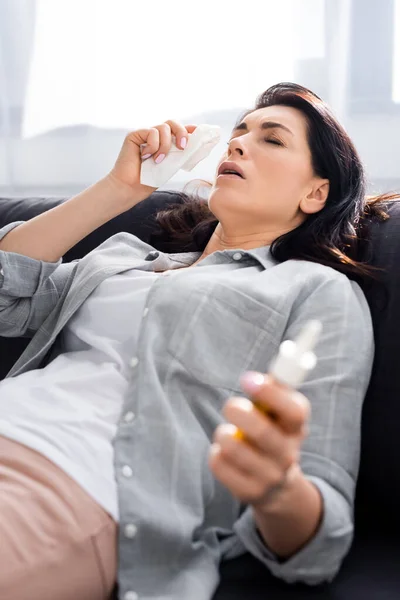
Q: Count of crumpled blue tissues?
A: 0